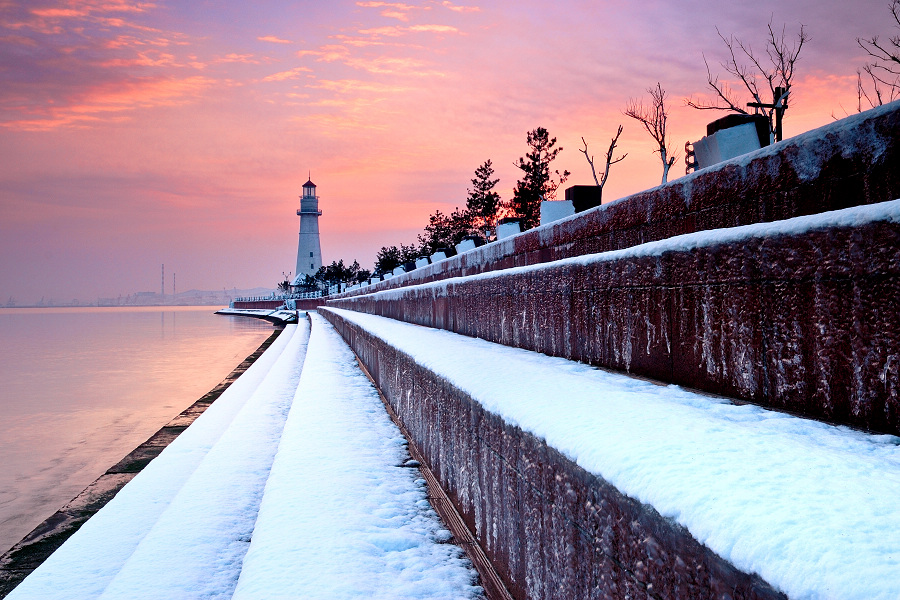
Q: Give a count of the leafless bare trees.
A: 4